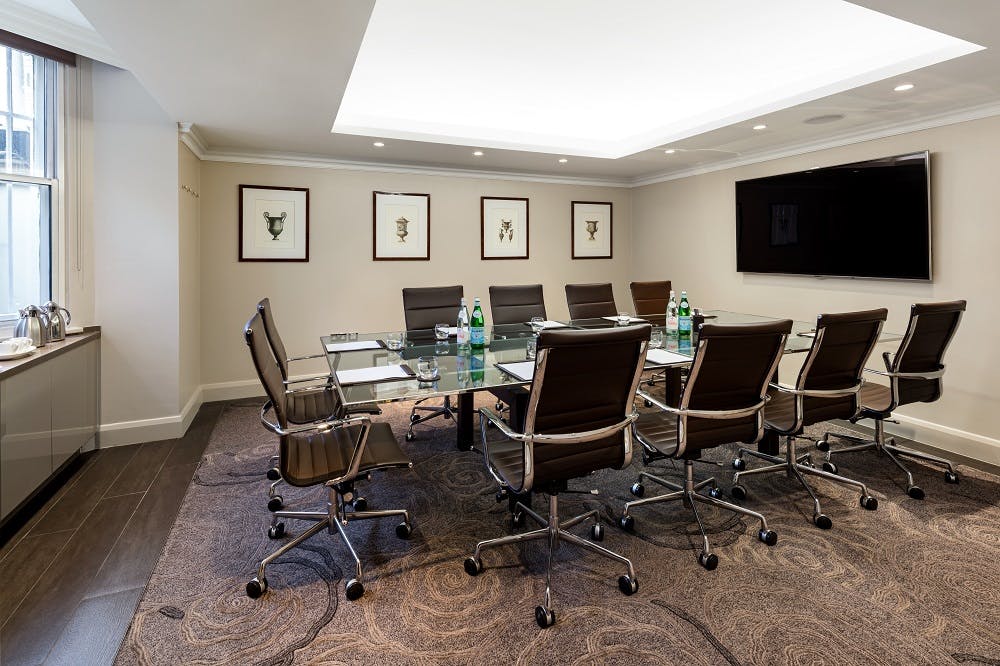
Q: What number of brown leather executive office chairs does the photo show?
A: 10